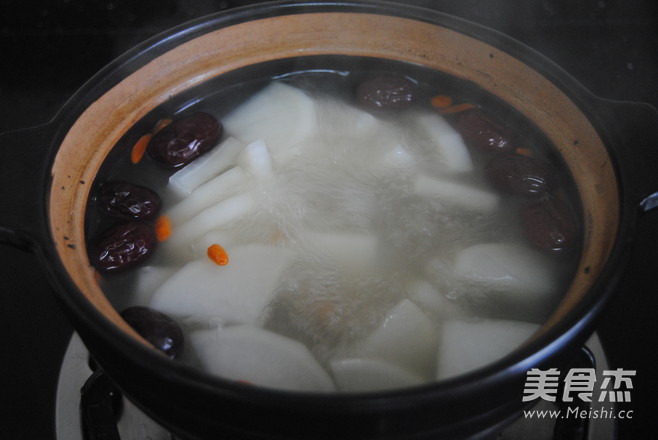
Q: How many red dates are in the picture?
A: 8